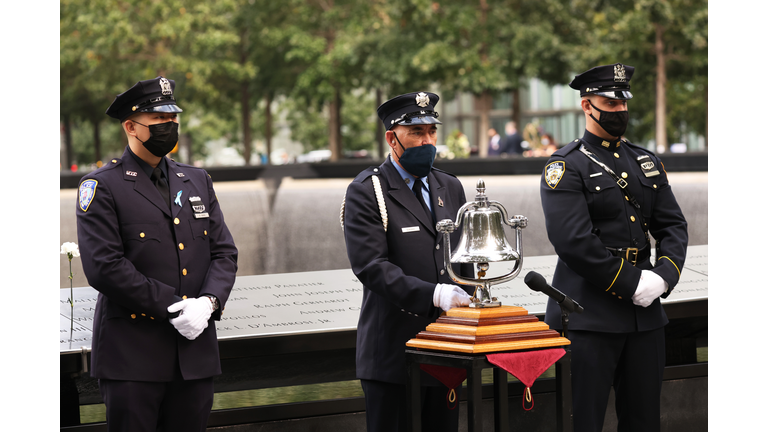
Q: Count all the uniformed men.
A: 3